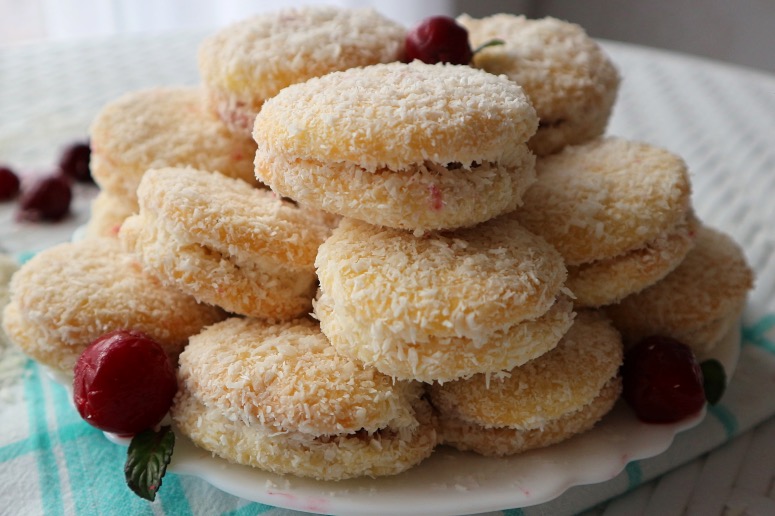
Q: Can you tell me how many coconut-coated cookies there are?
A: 12